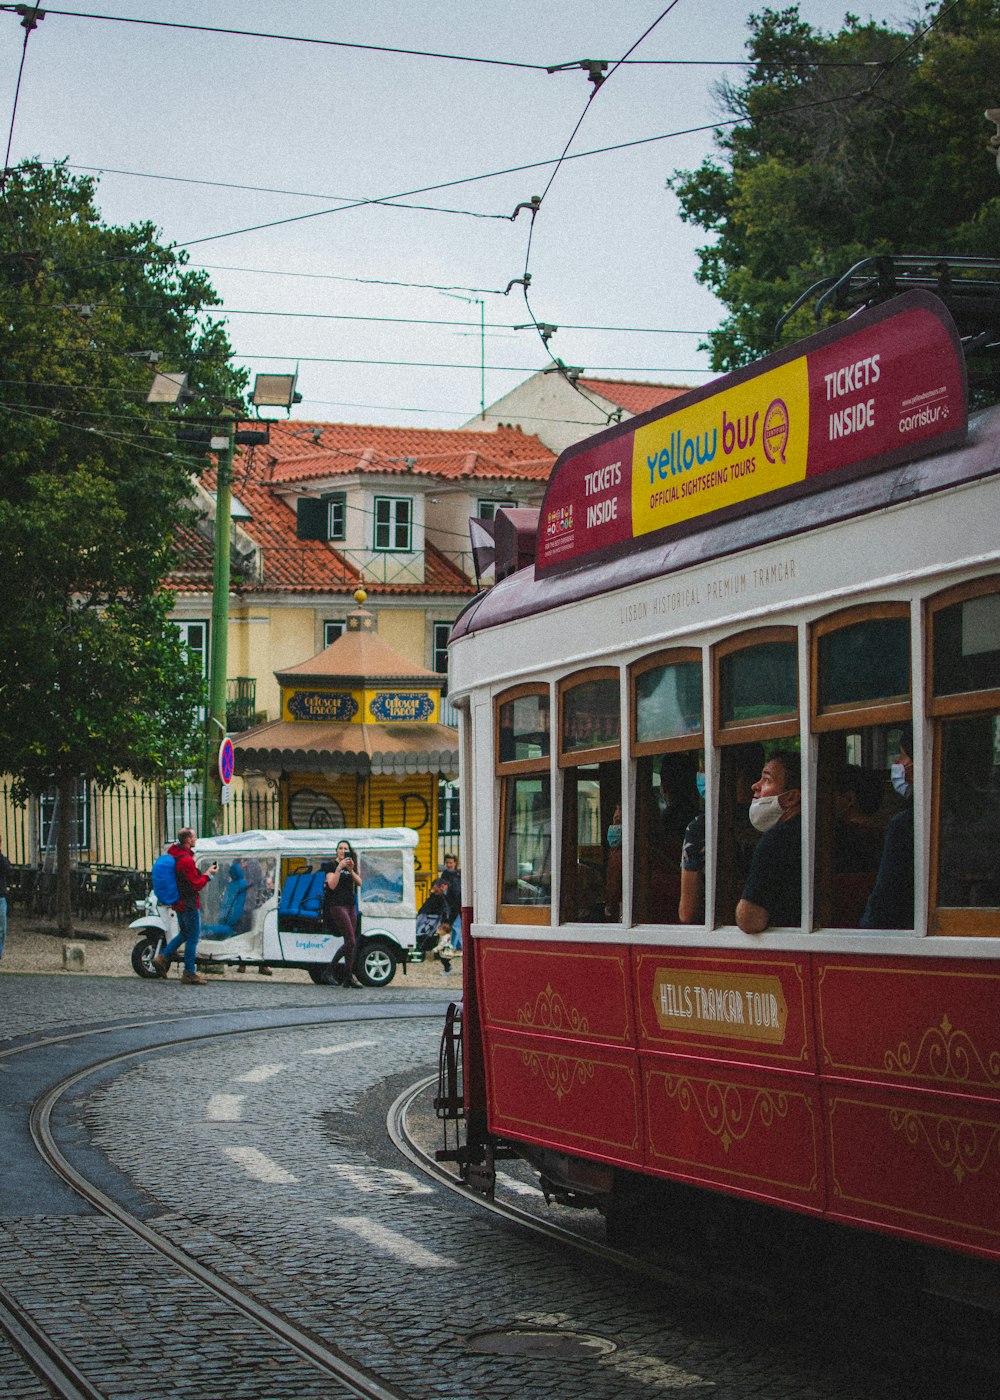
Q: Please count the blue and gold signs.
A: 2